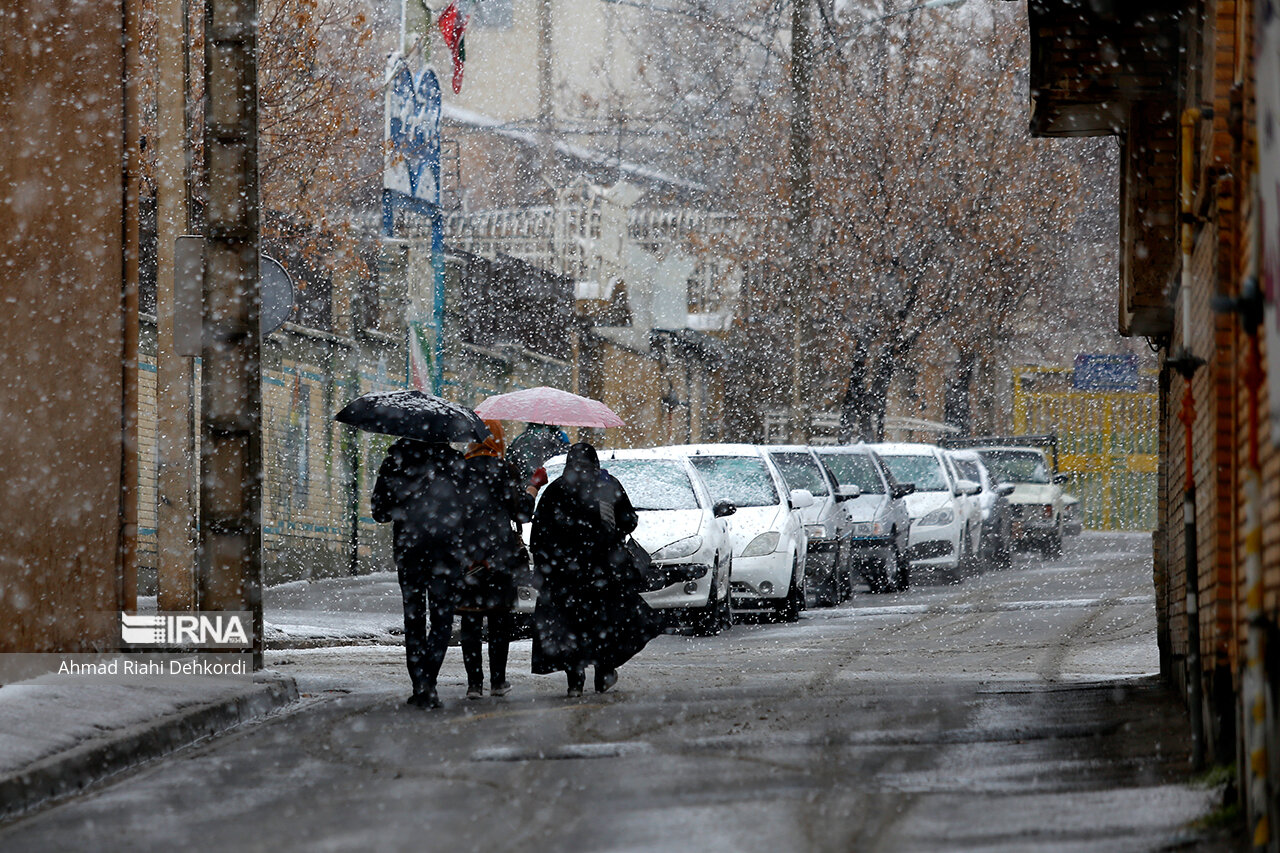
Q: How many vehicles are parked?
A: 8